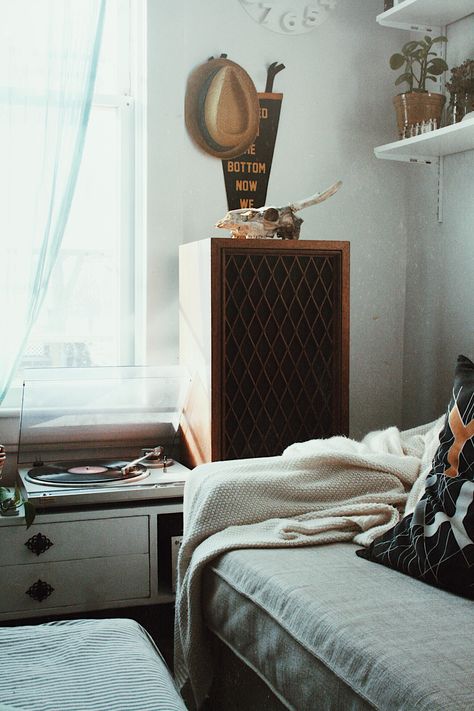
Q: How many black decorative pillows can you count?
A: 1